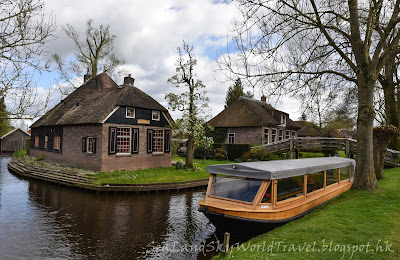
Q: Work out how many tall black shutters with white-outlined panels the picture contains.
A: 4